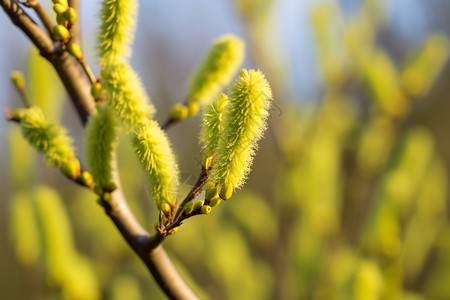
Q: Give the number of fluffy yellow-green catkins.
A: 8